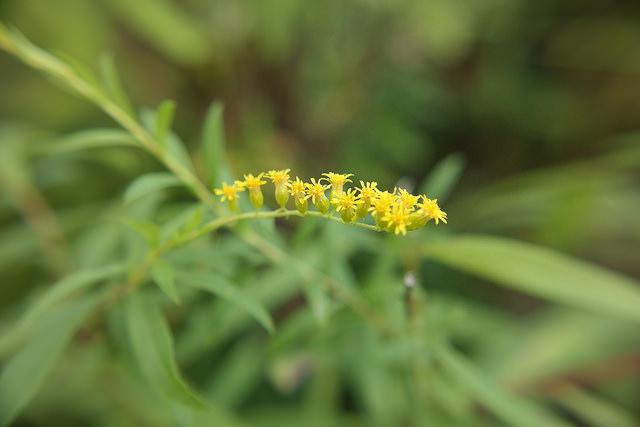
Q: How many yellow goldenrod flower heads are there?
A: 12